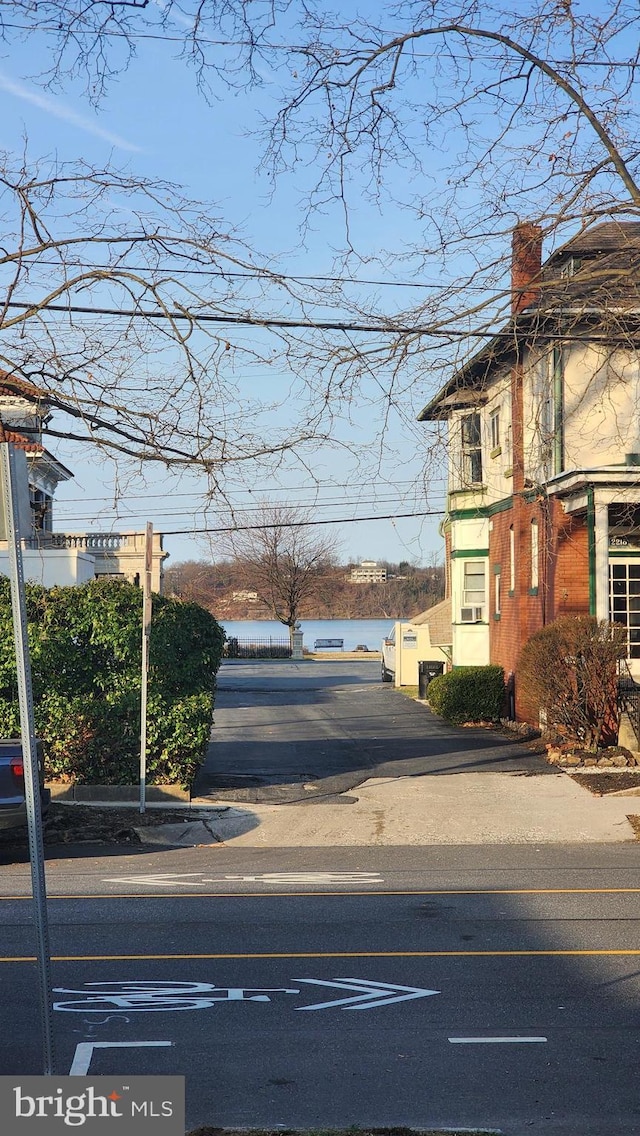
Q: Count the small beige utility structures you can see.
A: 1